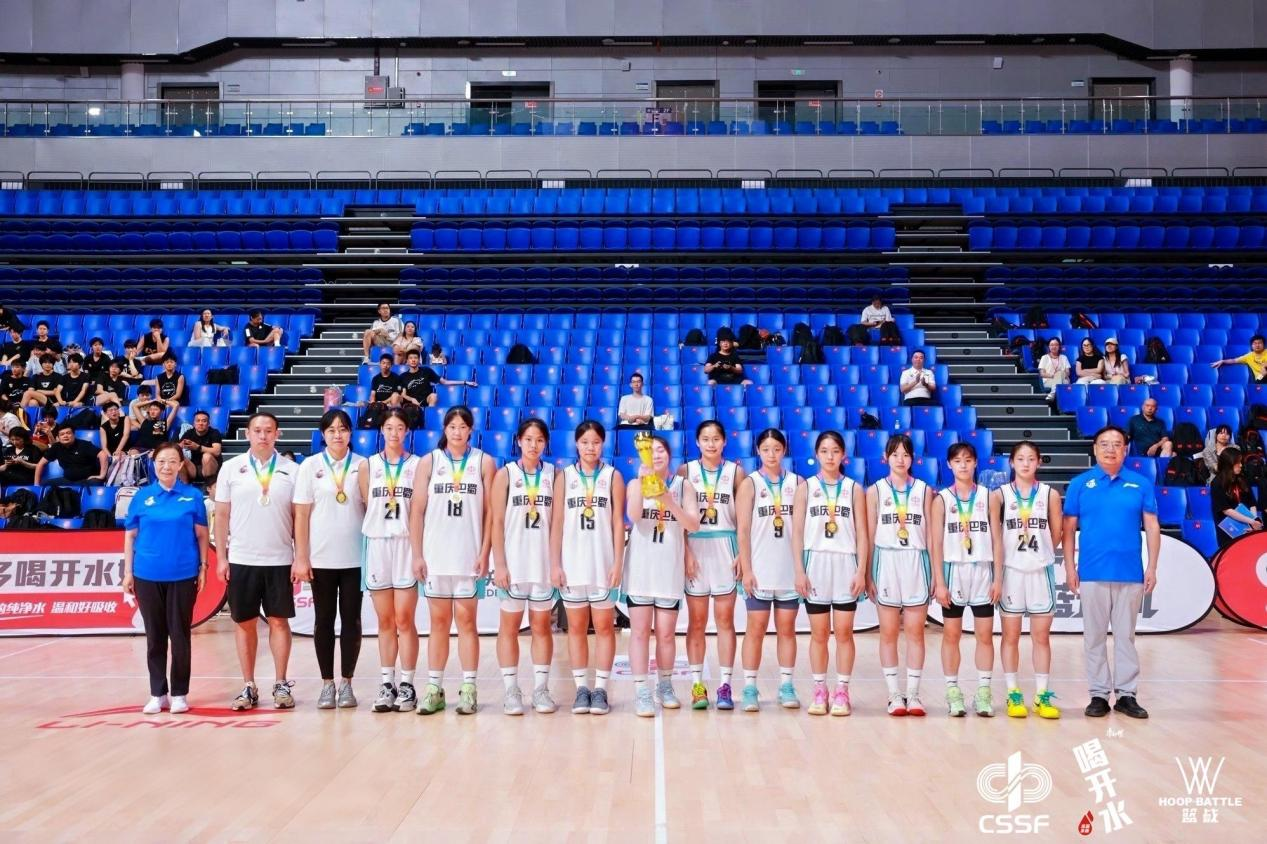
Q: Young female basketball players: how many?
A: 11